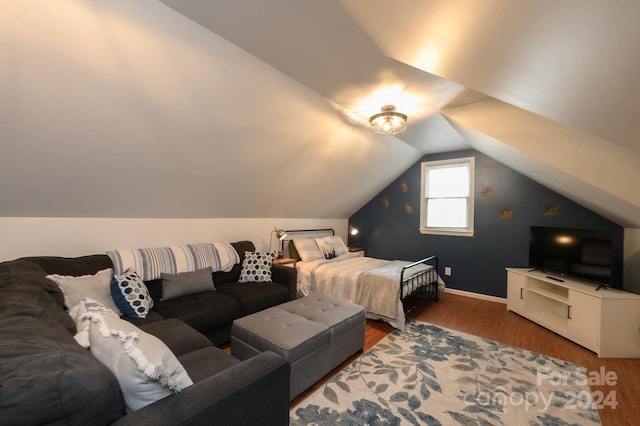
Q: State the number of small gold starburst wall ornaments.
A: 6